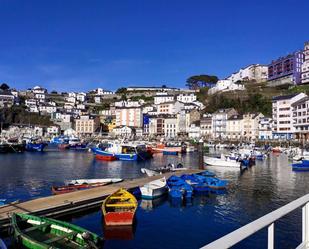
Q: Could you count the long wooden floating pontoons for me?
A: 1